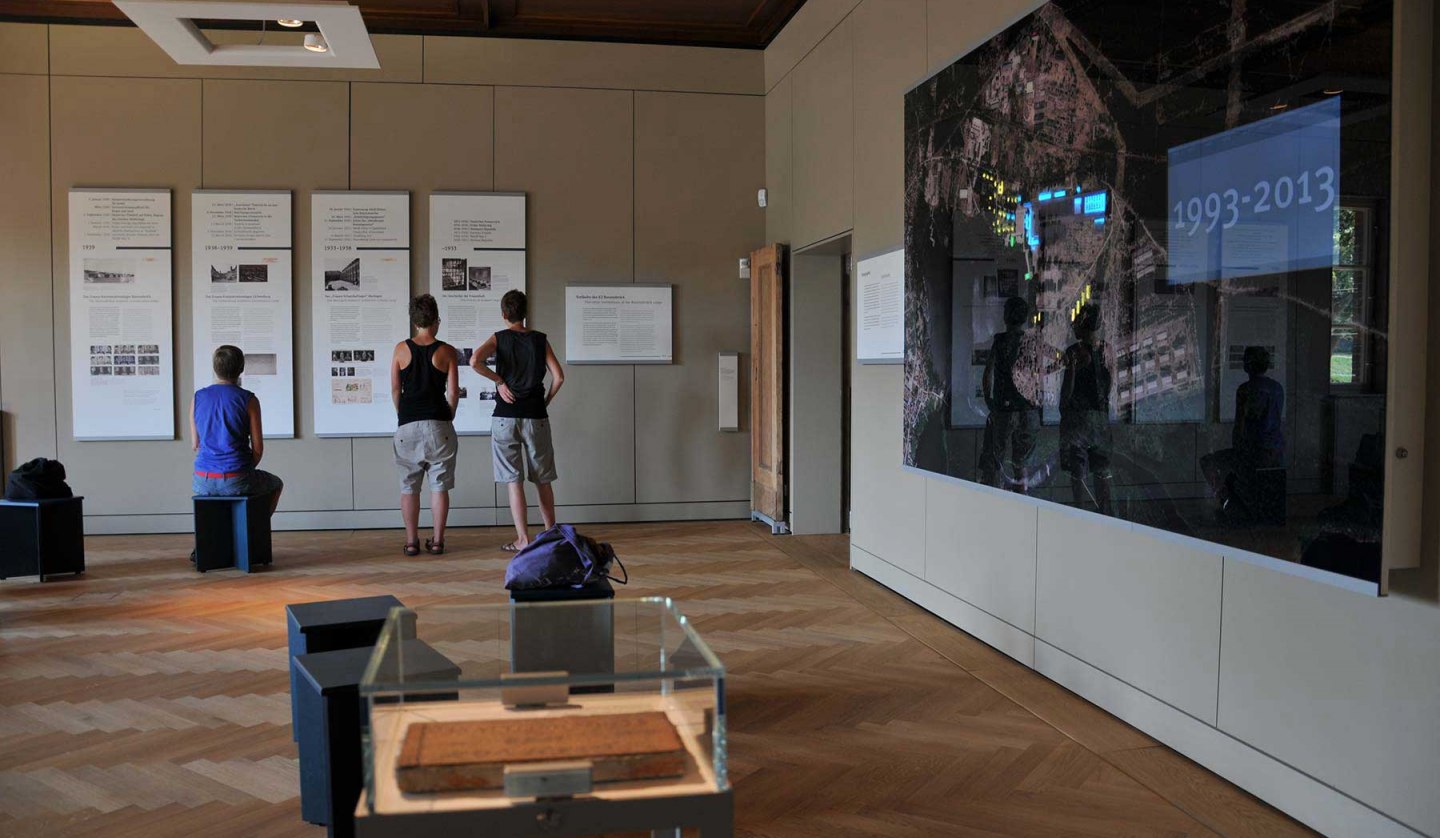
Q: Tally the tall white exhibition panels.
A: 4